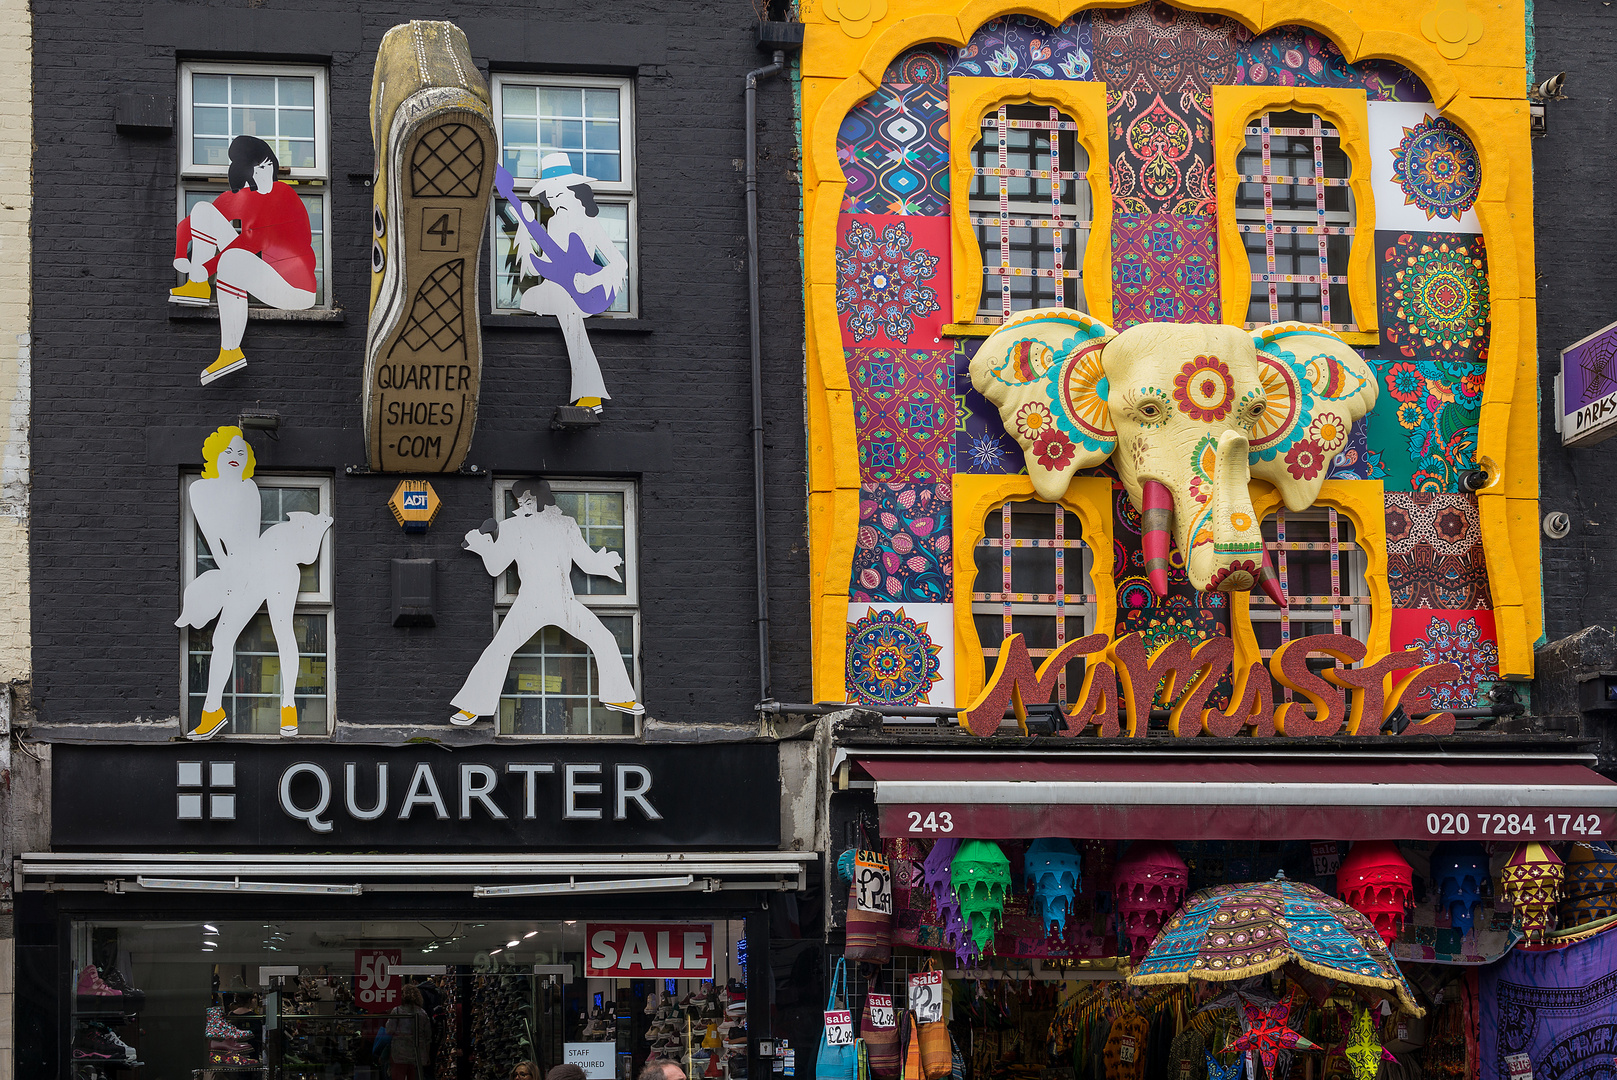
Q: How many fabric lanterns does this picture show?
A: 8